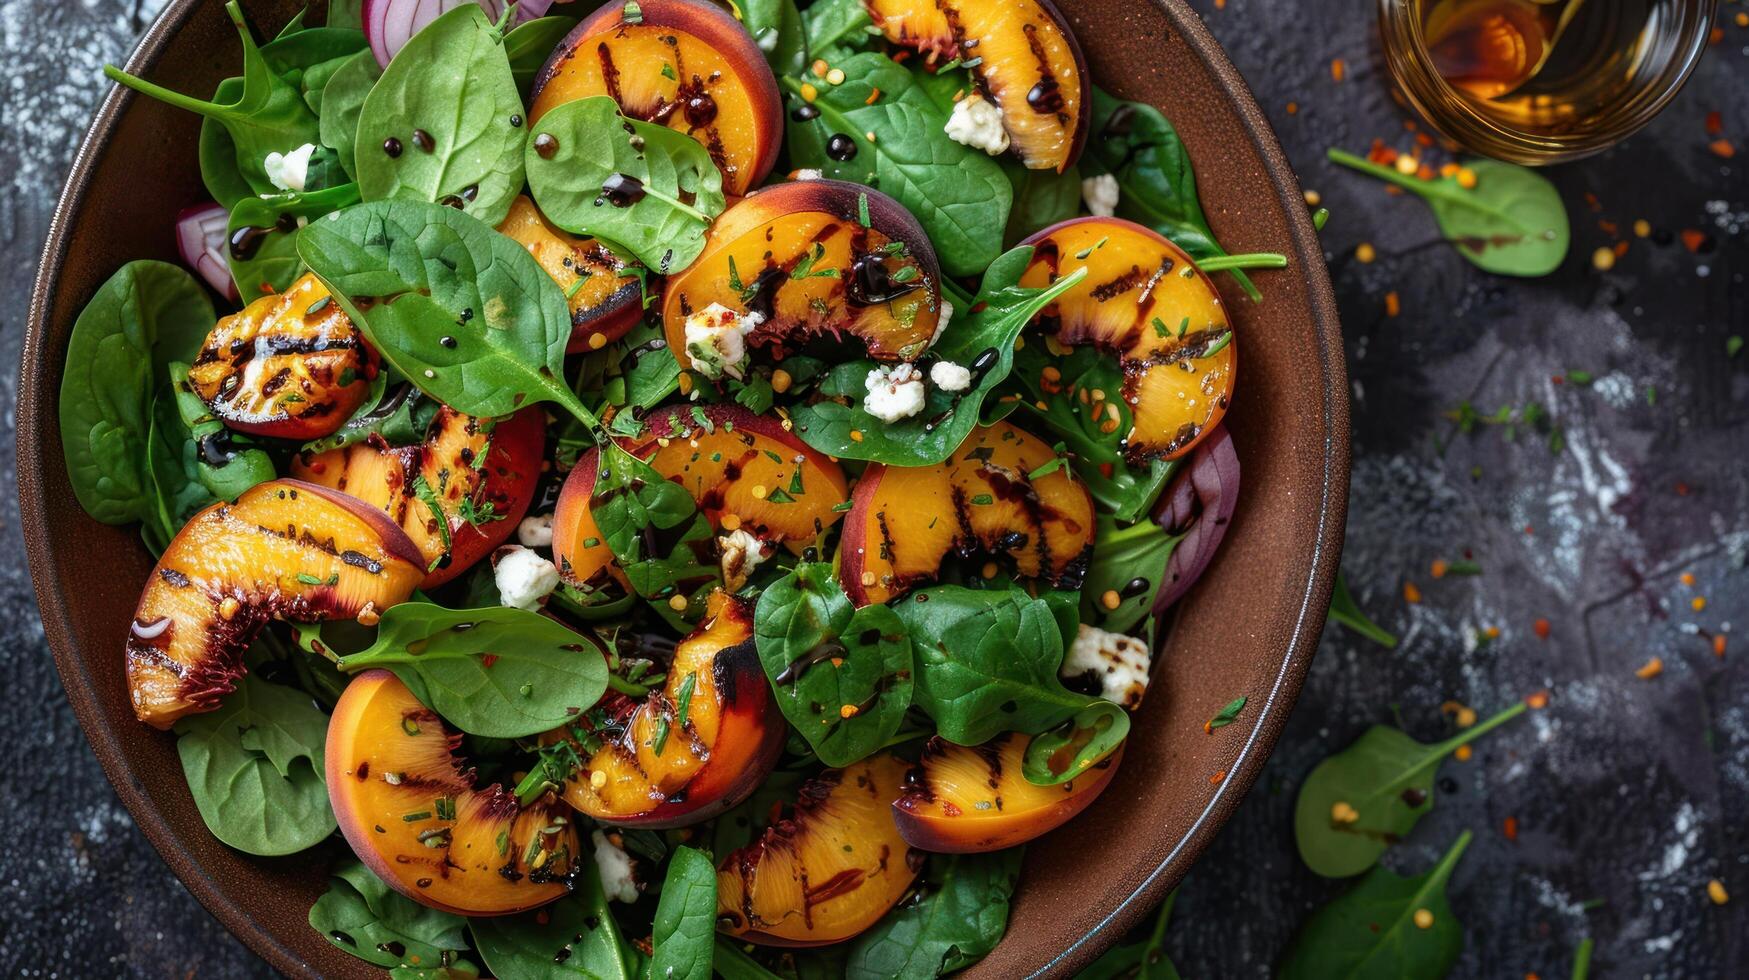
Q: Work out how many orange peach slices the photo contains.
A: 14